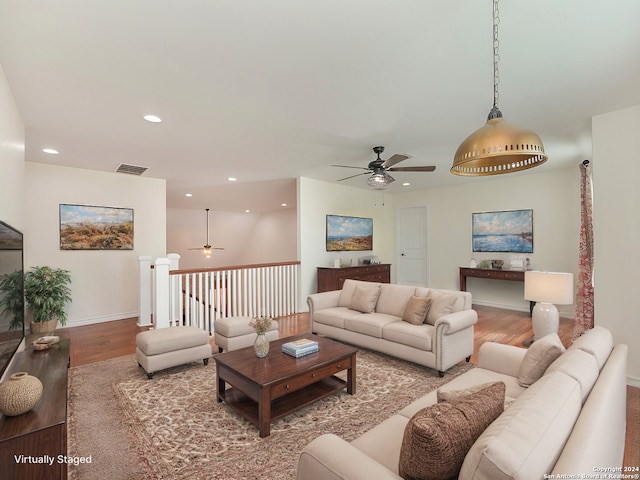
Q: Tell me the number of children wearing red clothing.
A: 0